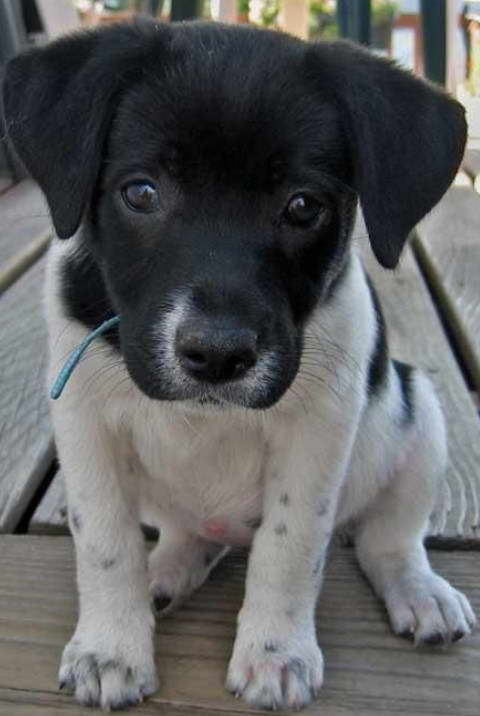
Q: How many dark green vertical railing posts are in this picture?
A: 3